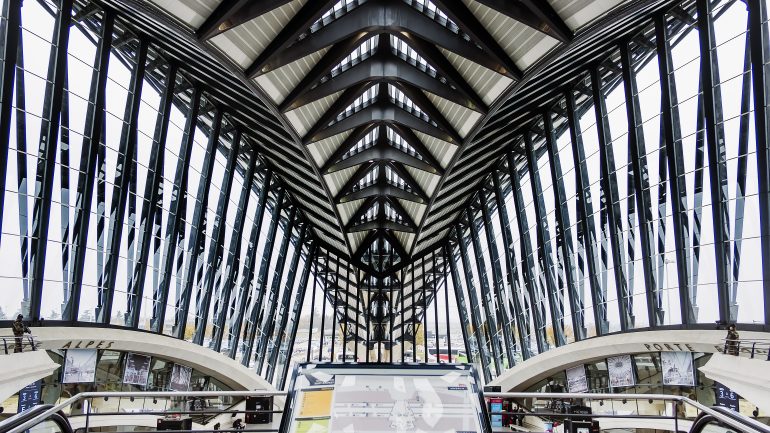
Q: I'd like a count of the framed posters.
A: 6